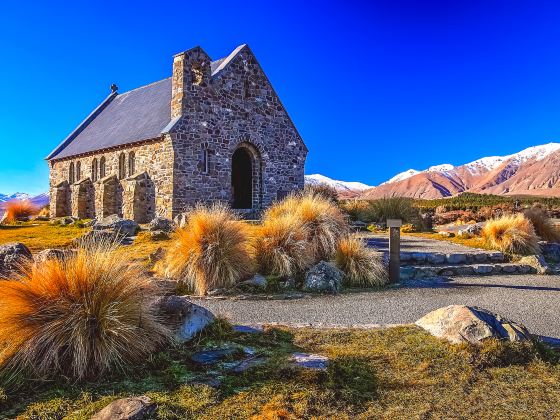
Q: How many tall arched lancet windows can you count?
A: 6